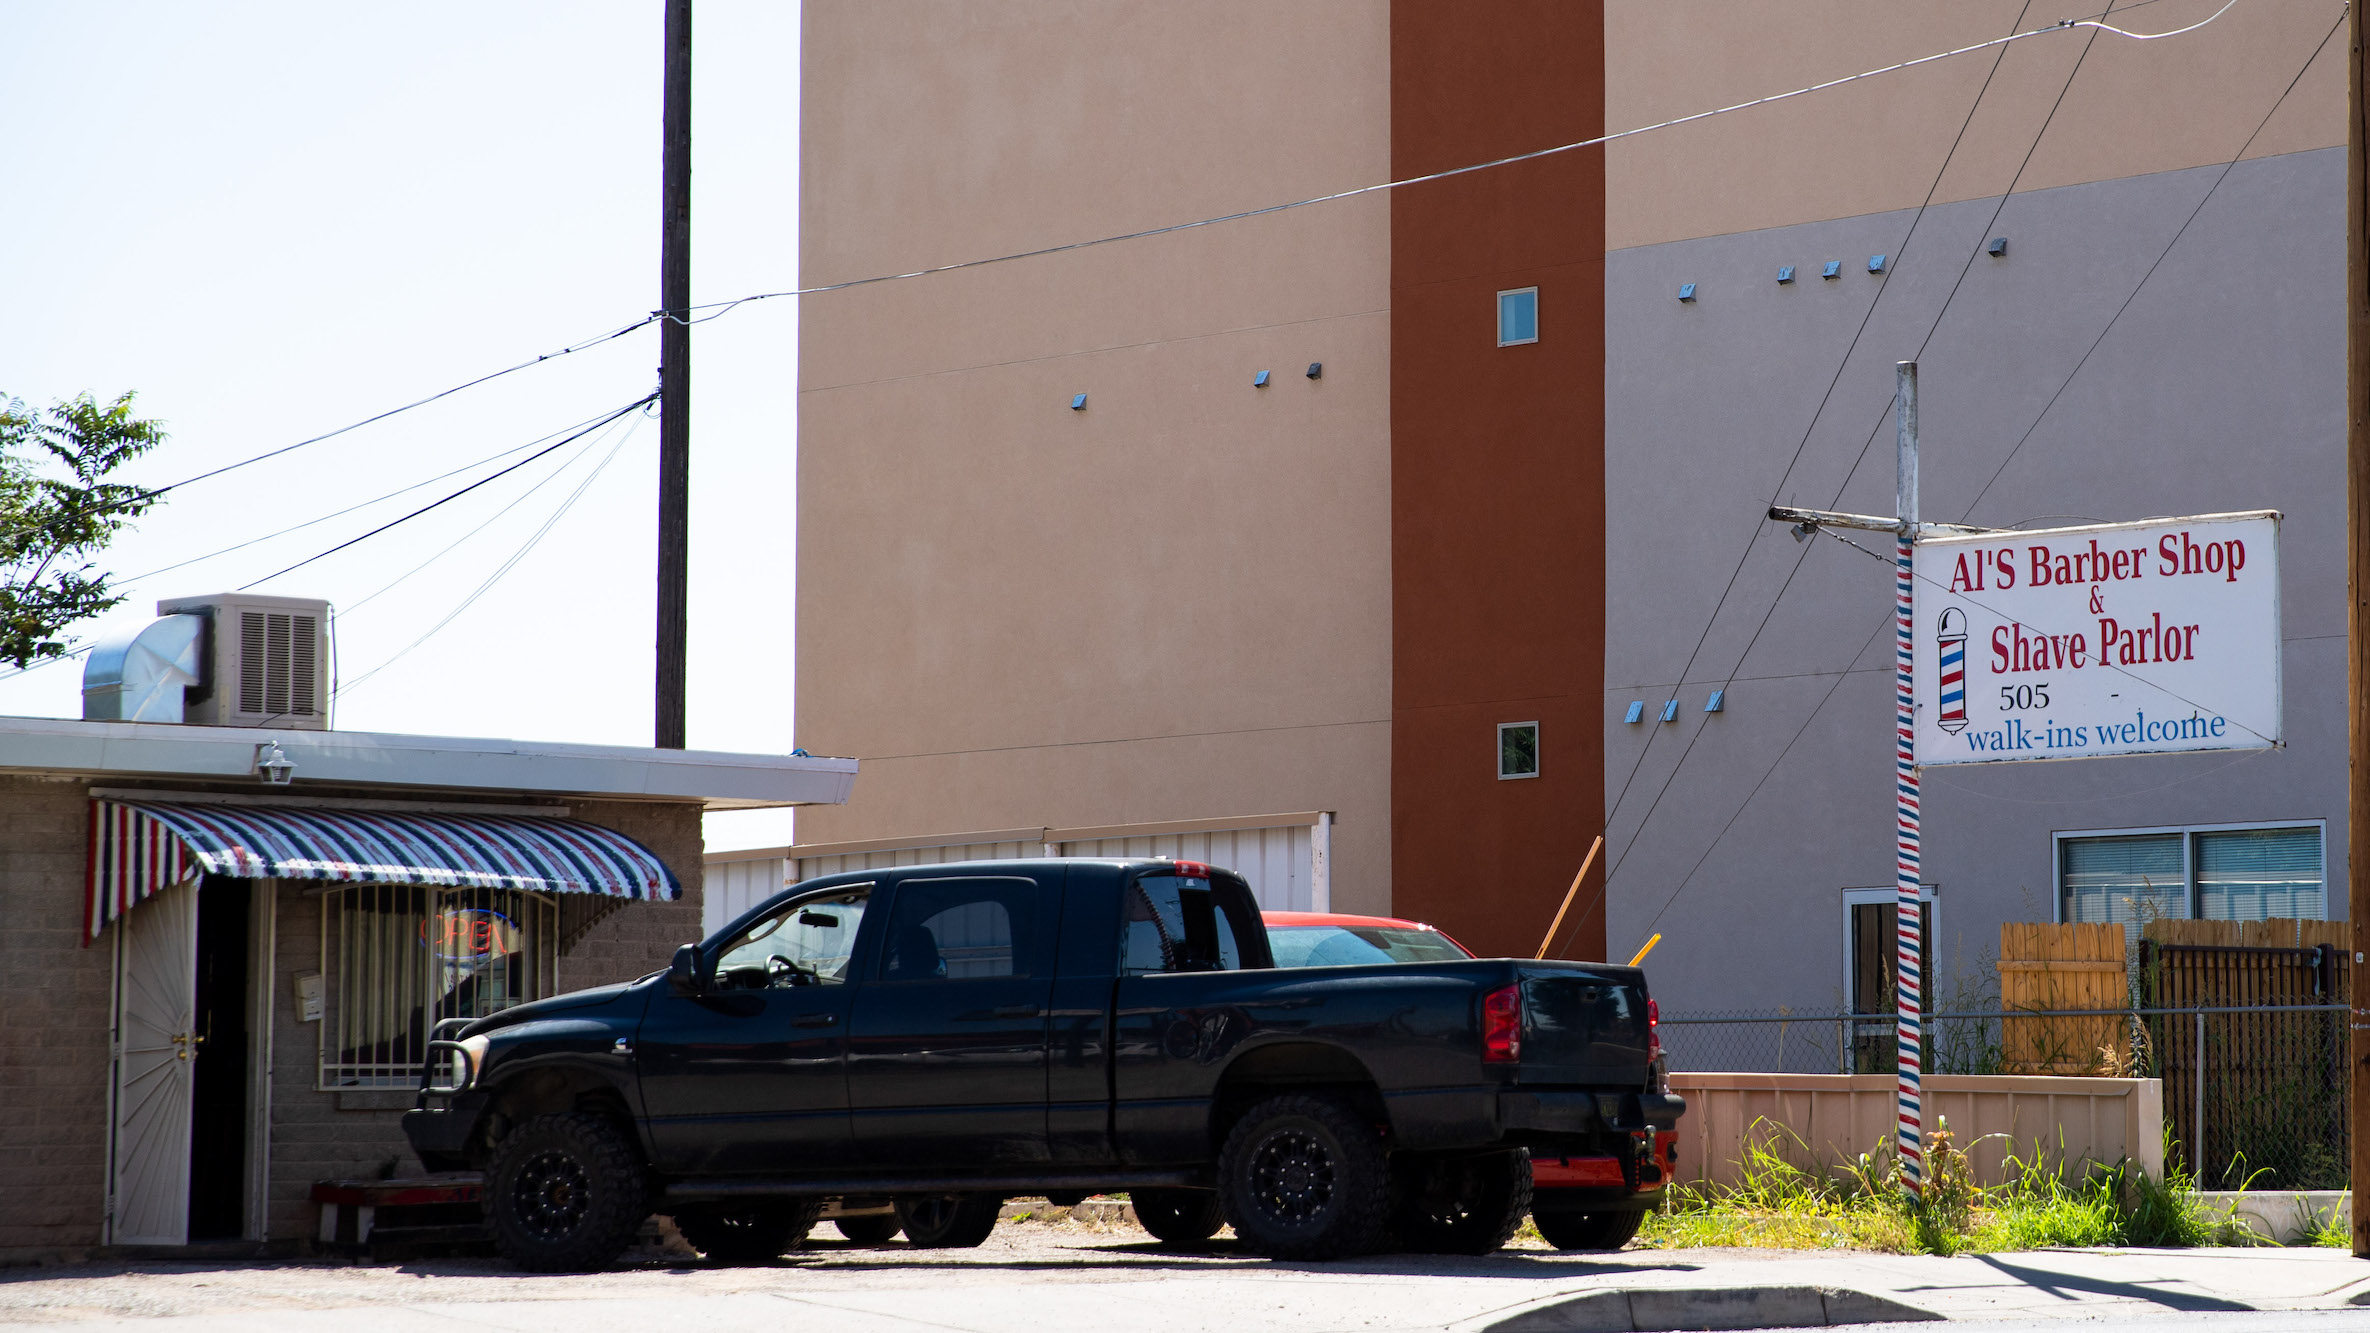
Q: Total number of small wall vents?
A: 11